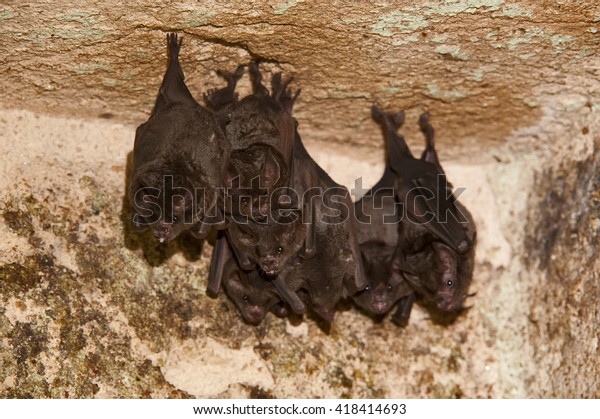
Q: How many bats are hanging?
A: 7